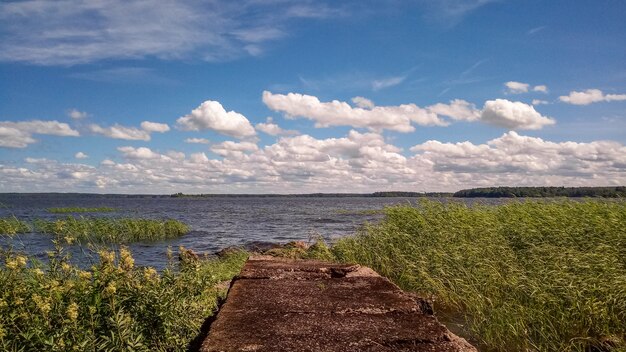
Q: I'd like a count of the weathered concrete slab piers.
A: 1